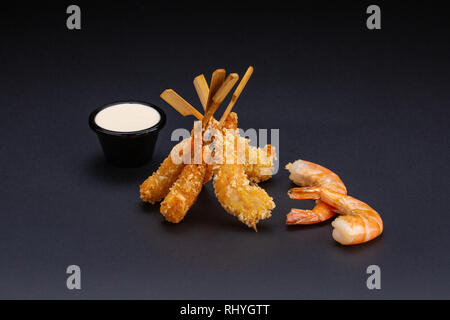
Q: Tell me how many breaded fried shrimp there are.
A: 5